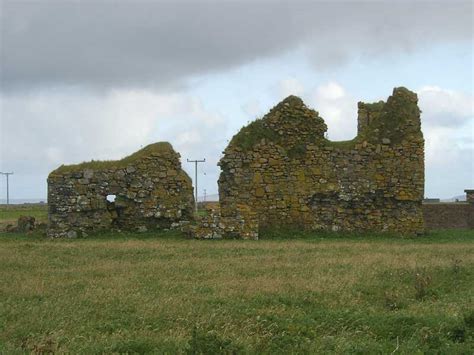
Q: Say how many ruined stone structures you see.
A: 2